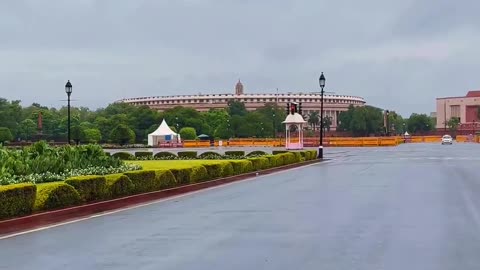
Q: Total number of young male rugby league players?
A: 0